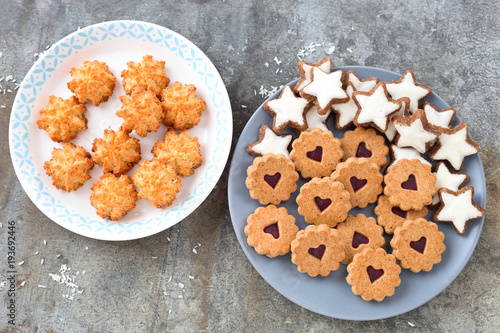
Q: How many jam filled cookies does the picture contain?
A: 12